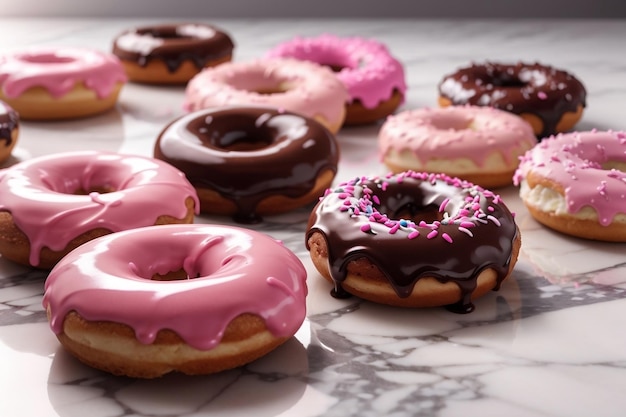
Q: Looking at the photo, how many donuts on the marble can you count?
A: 12